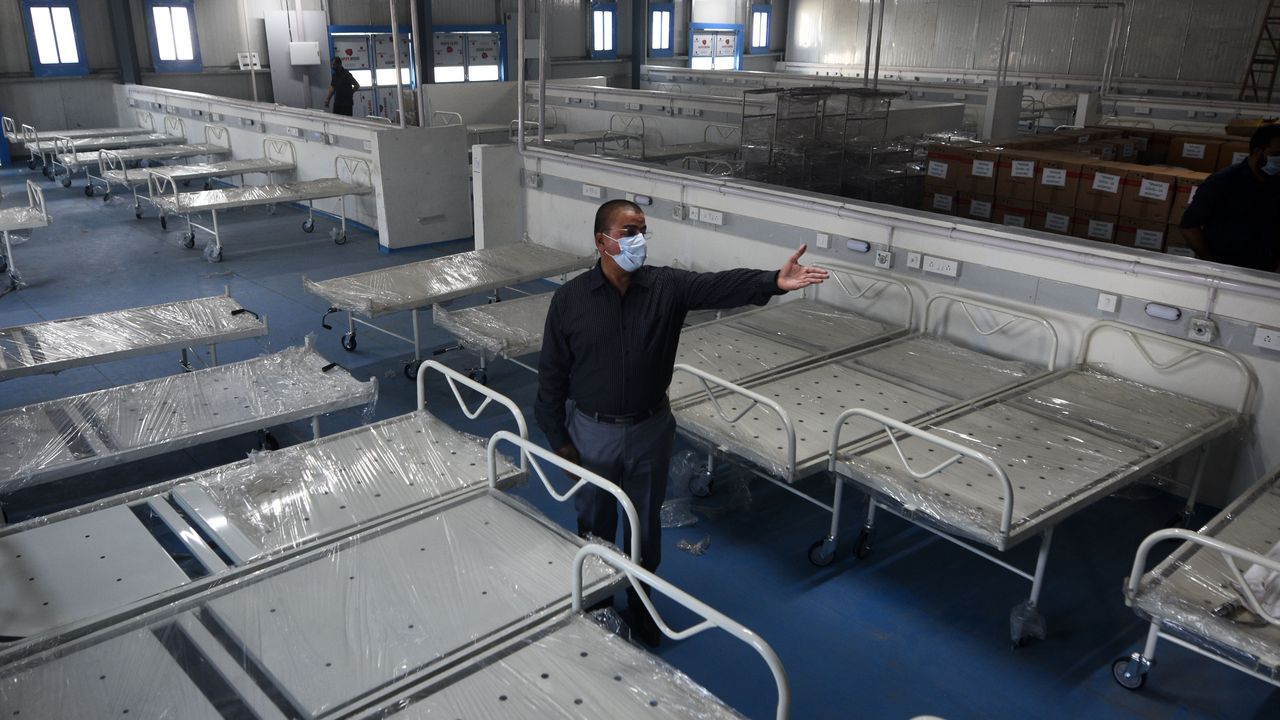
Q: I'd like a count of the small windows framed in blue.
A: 5